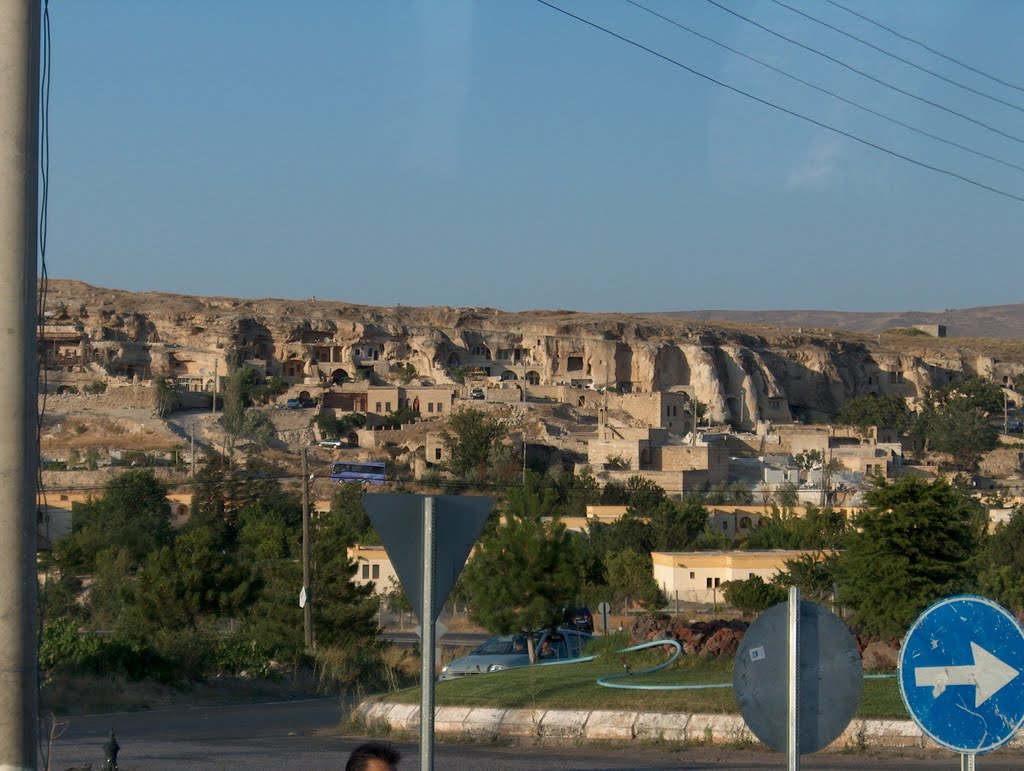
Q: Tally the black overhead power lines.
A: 5